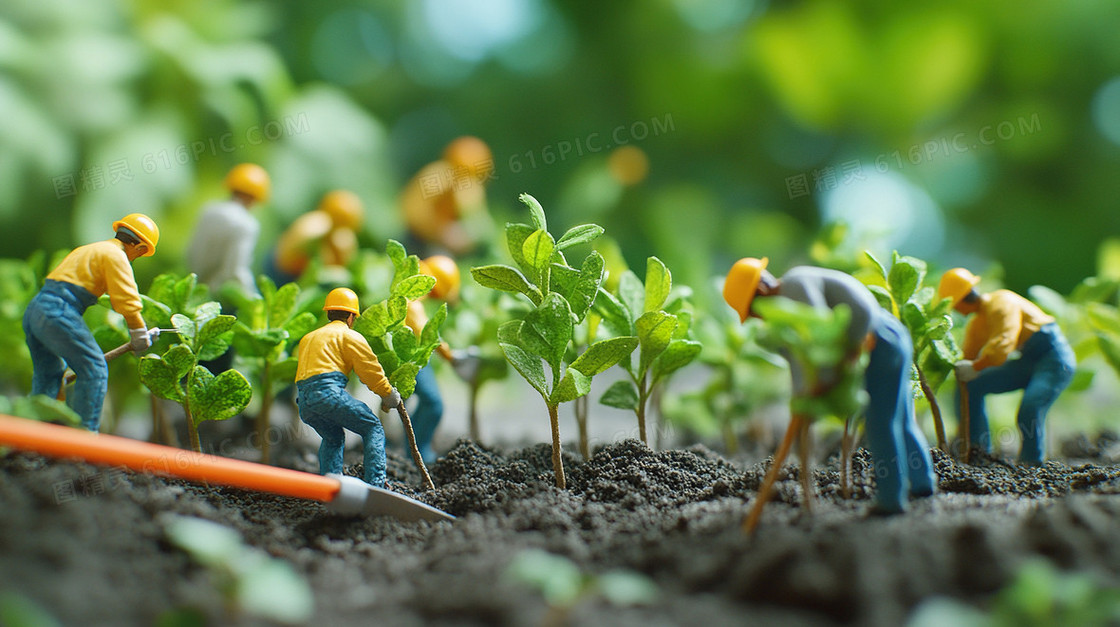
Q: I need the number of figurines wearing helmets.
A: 8